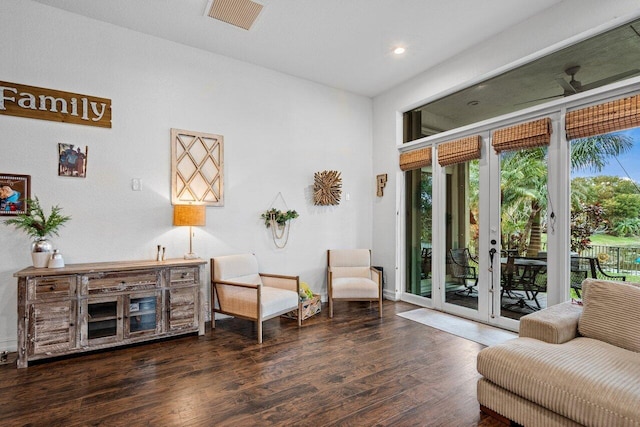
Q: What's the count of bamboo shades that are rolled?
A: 4